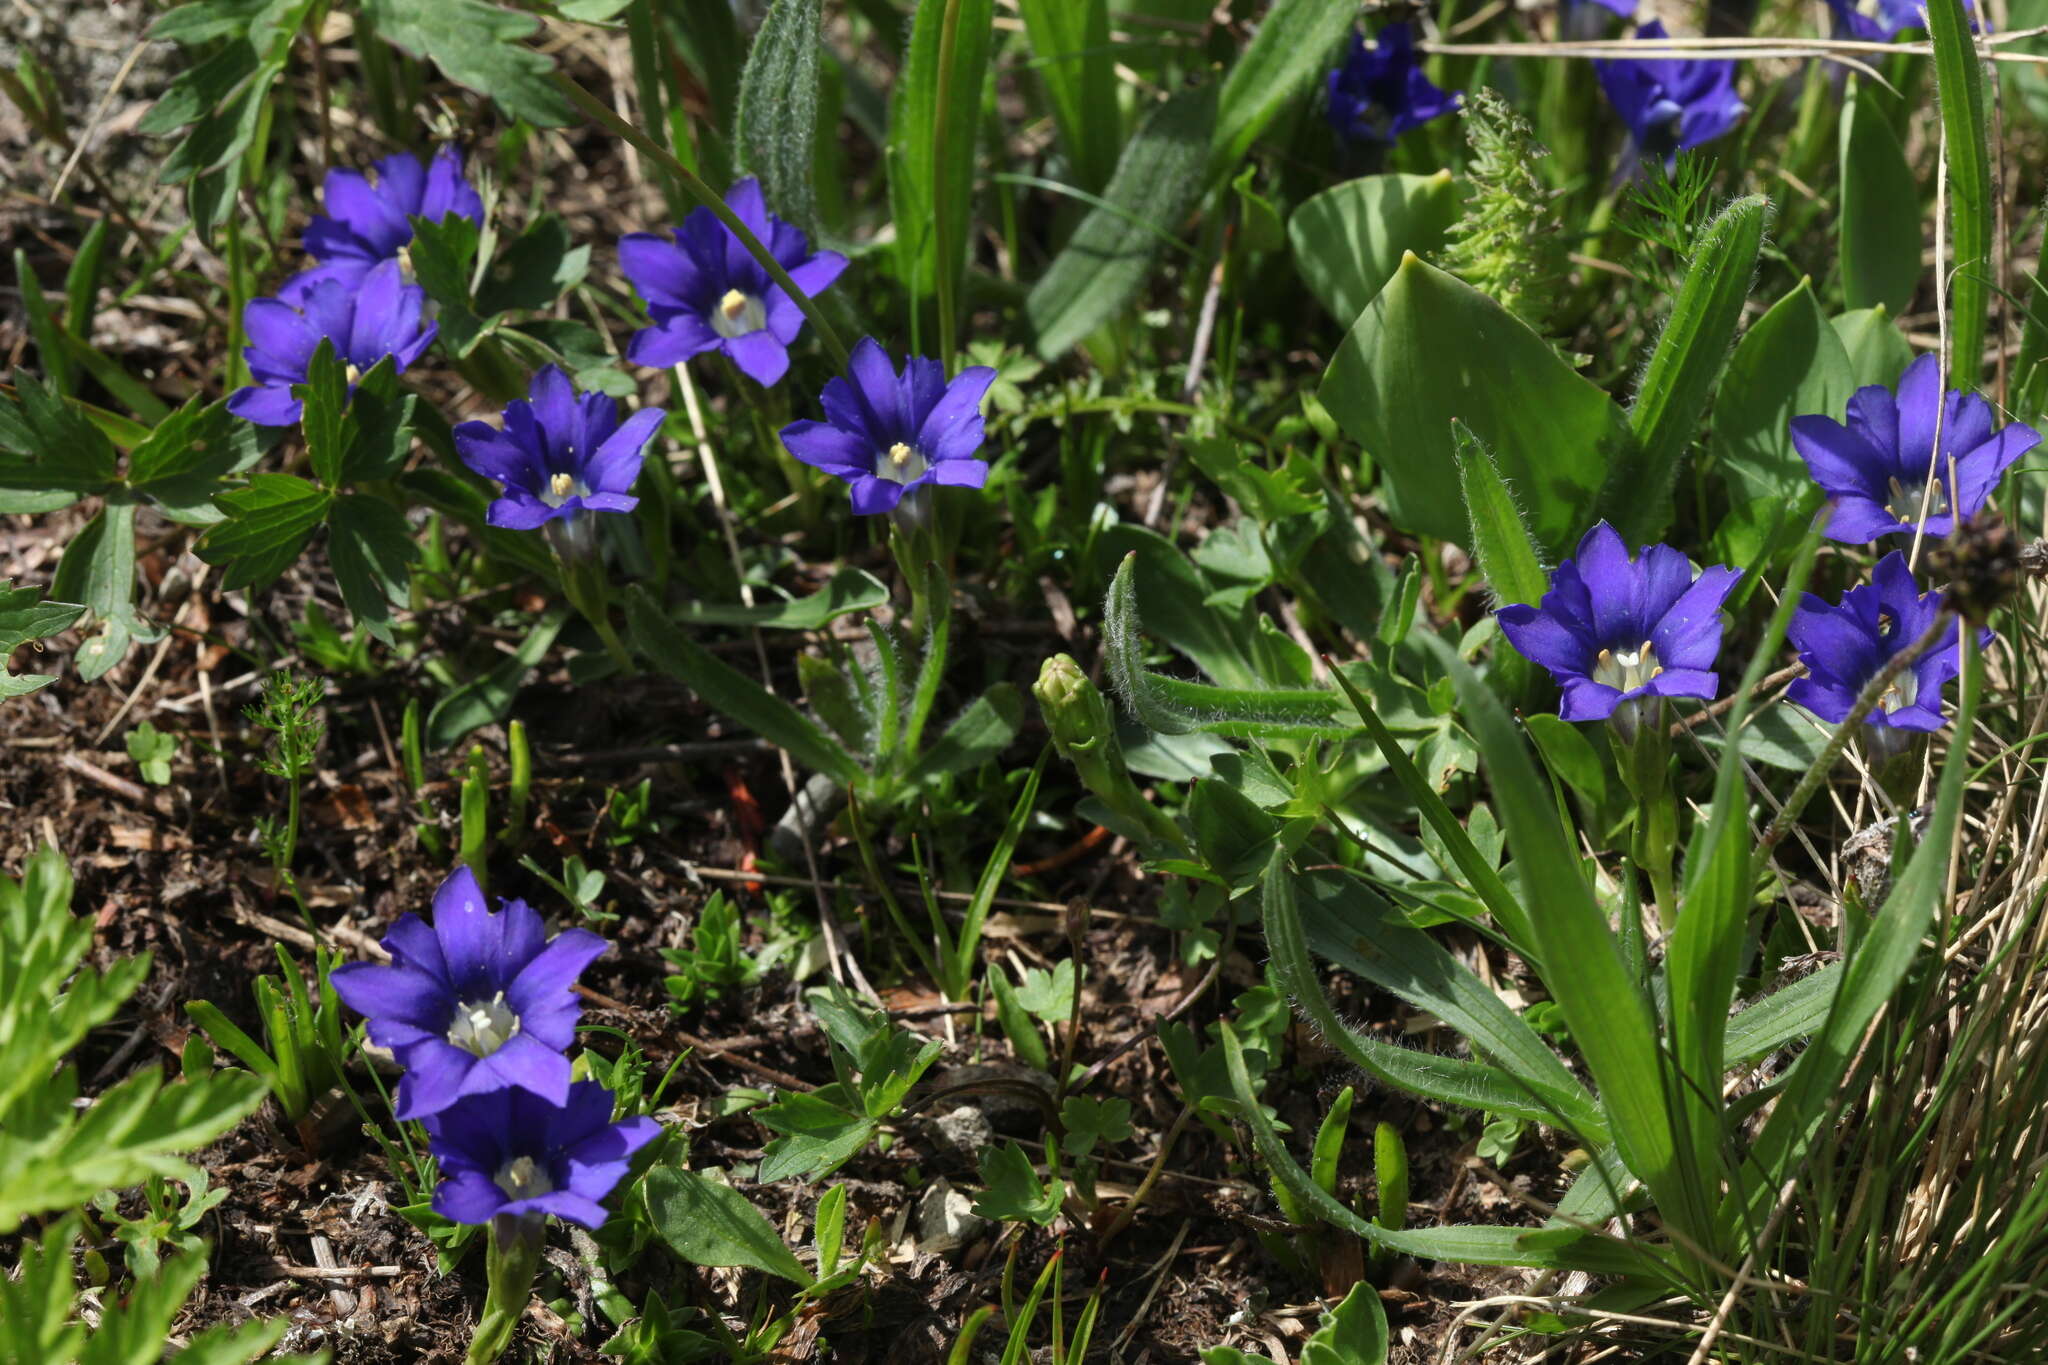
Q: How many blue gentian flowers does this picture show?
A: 14